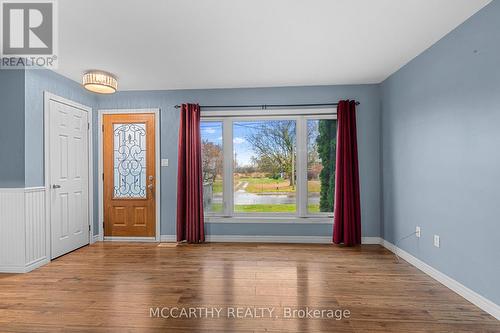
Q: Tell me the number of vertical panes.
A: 3